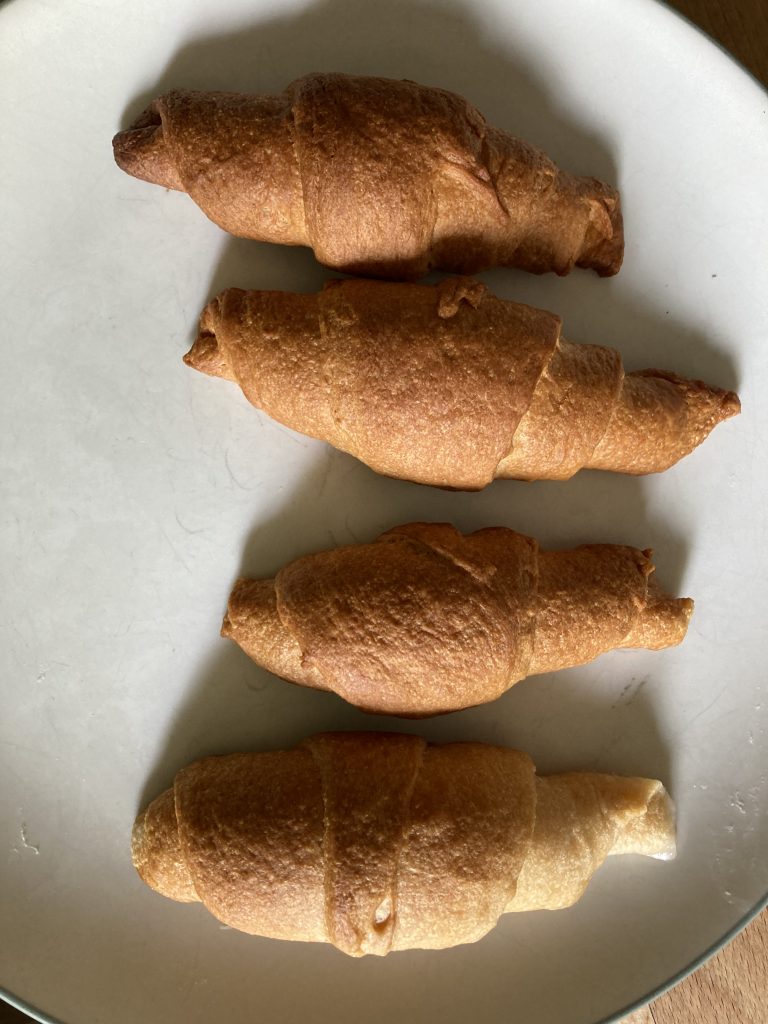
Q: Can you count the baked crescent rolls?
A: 4